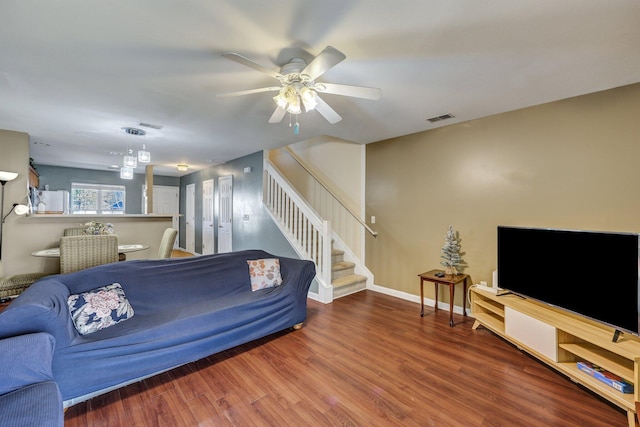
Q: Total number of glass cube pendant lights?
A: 3